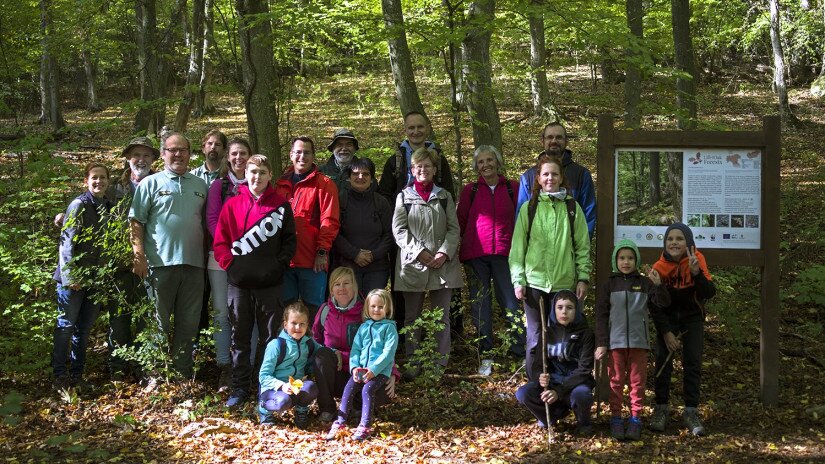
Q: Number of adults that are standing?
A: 13